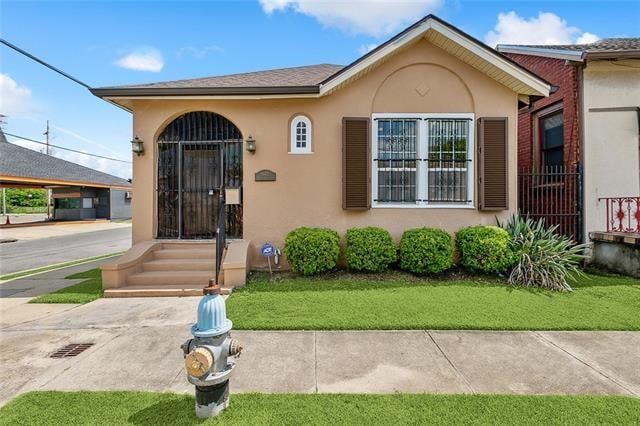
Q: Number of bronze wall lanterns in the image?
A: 2